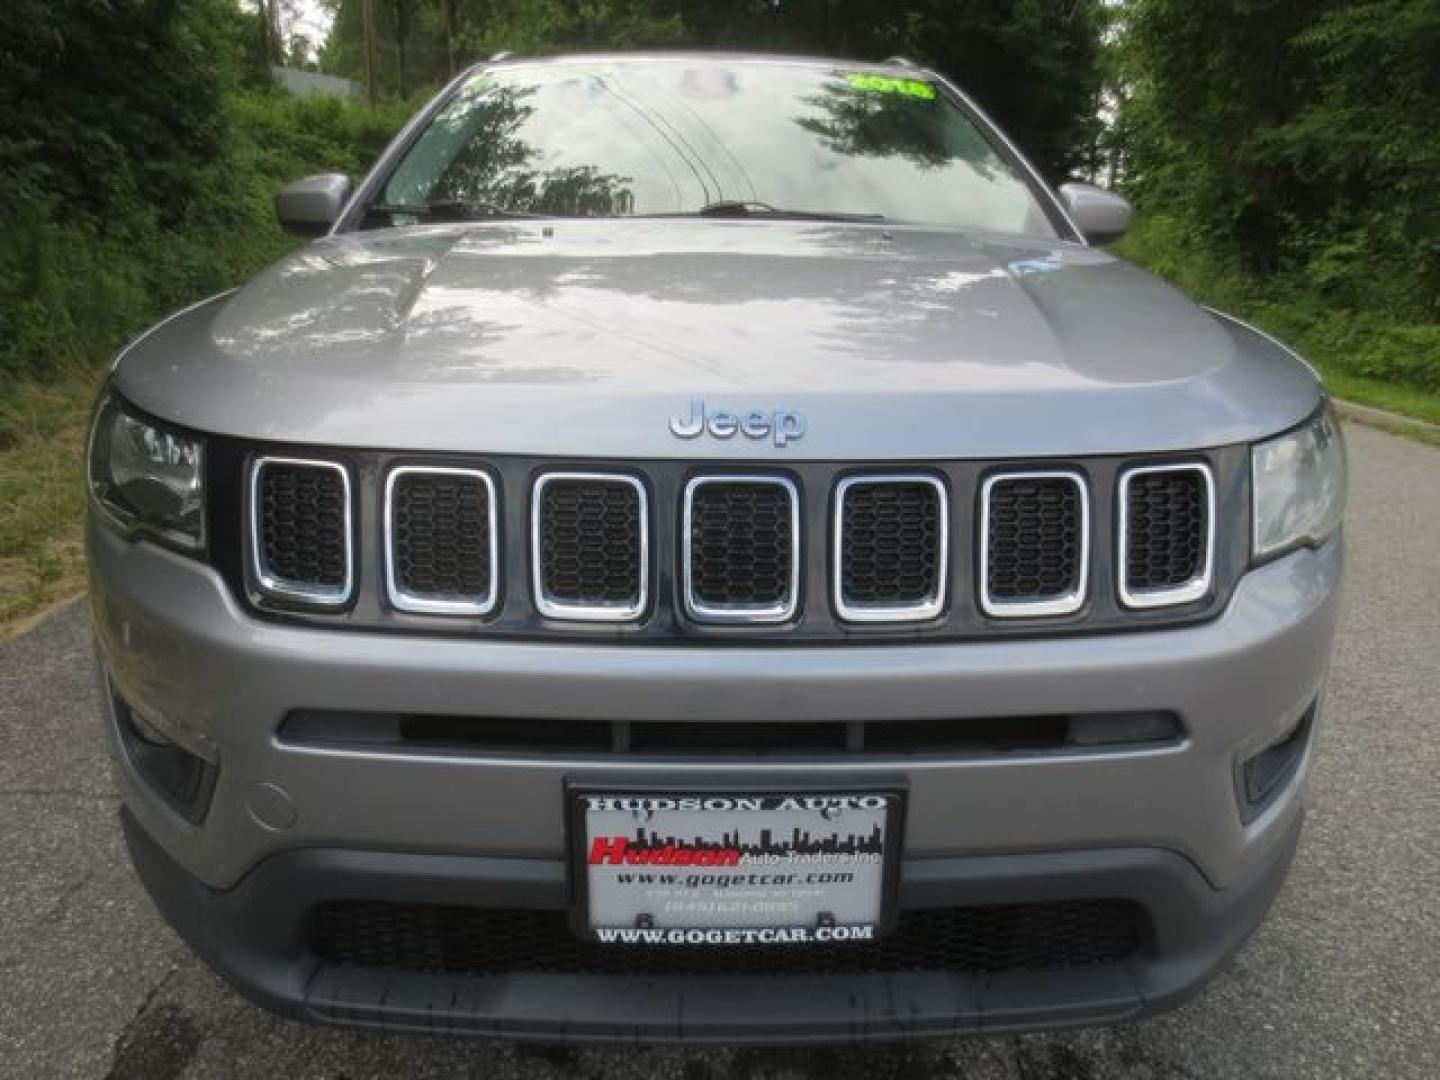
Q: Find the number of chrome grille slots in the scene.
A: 7